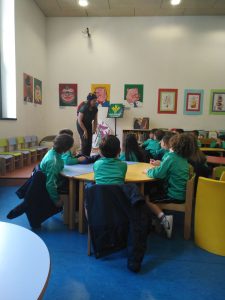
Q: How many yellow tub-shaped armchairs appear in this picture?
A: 1